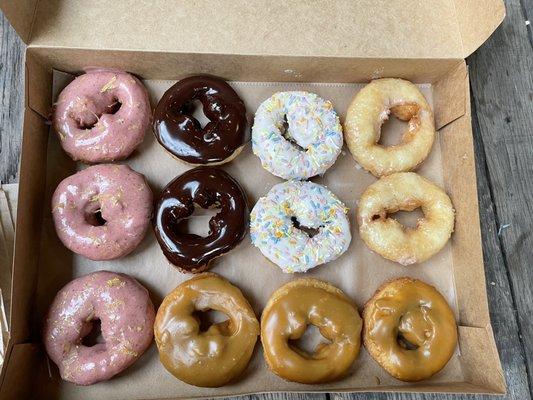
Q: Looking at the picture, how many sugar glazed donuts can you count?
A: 2